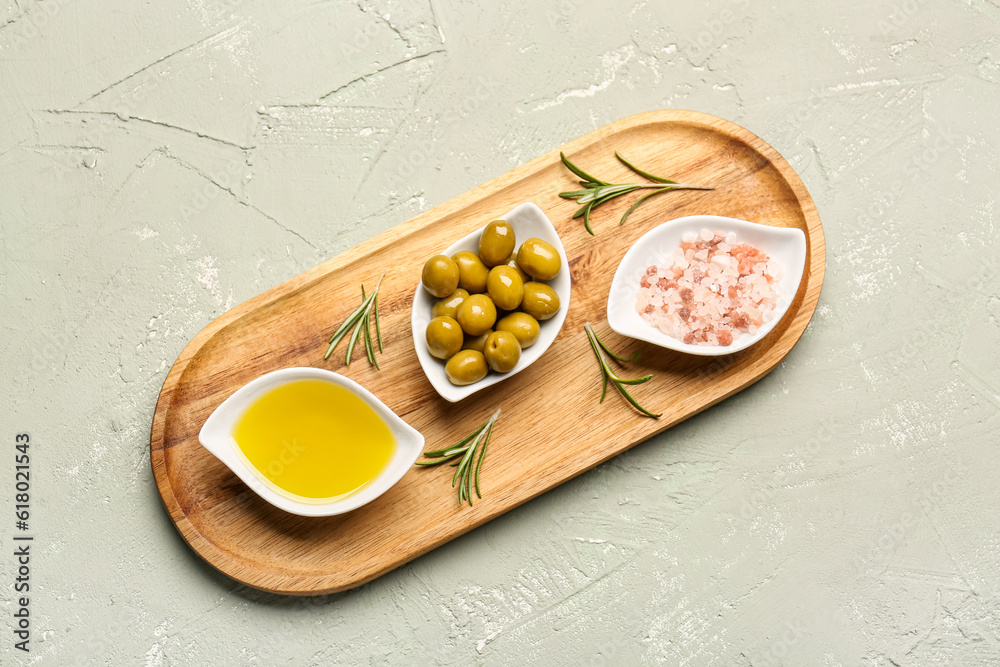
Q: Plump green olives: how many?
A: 14